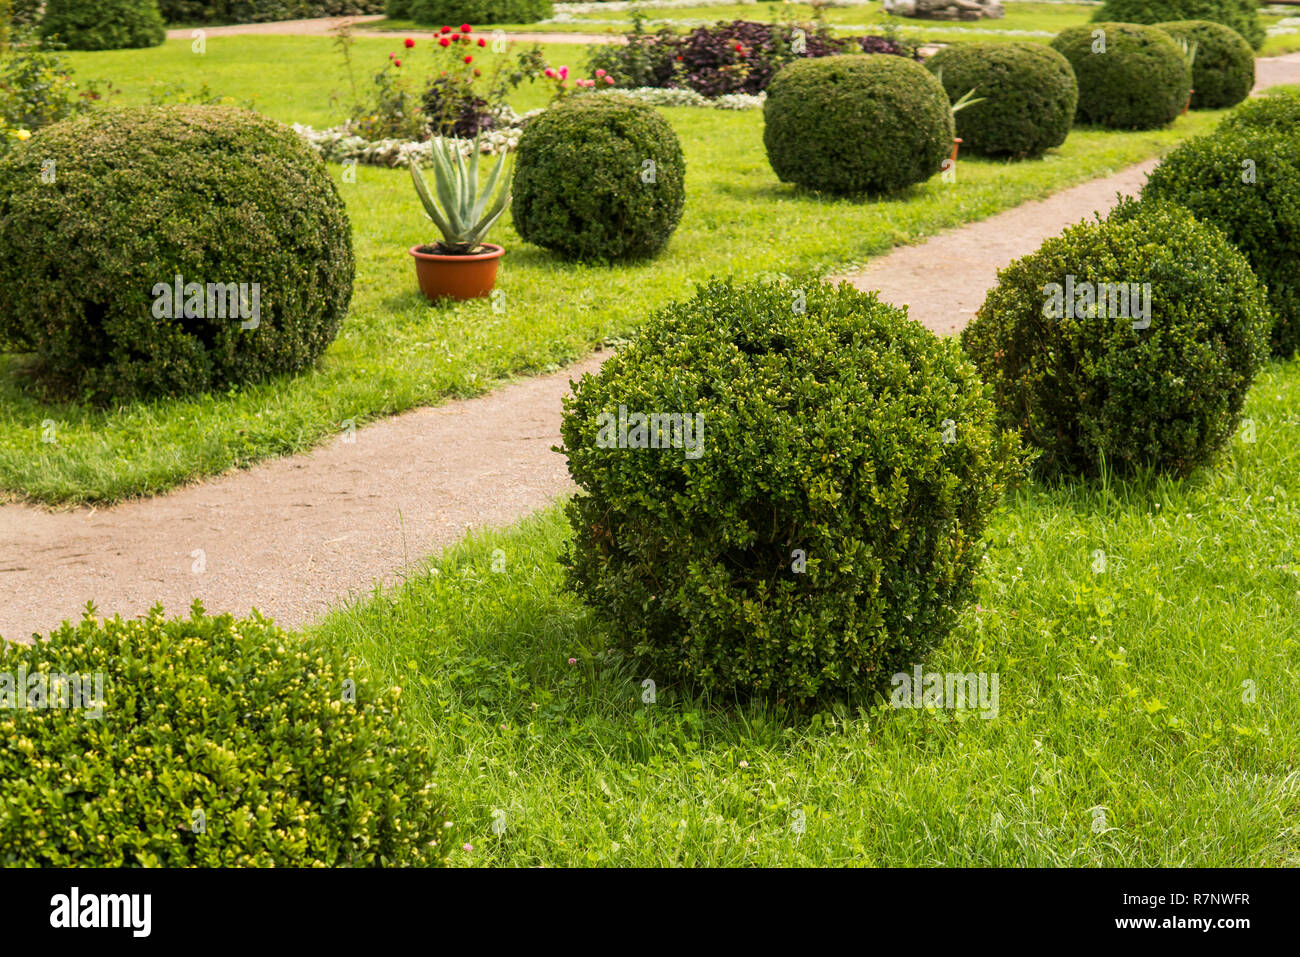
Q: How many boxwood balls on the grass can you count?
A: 11